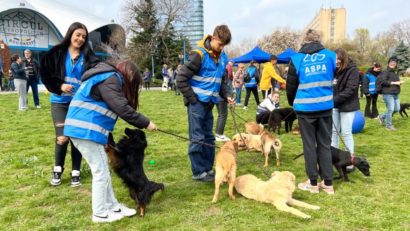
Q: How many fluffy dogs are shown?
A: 1